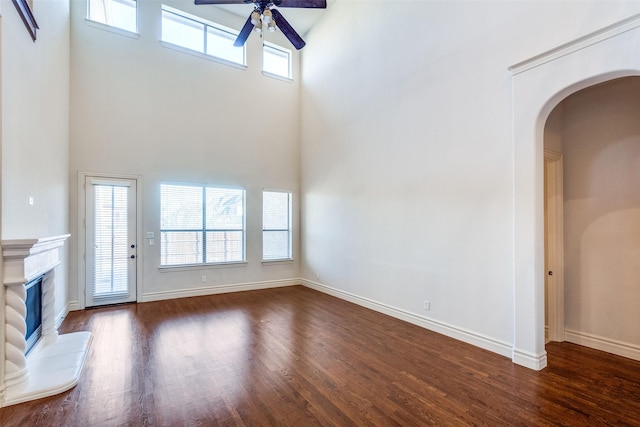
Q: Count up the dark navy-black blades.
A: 4